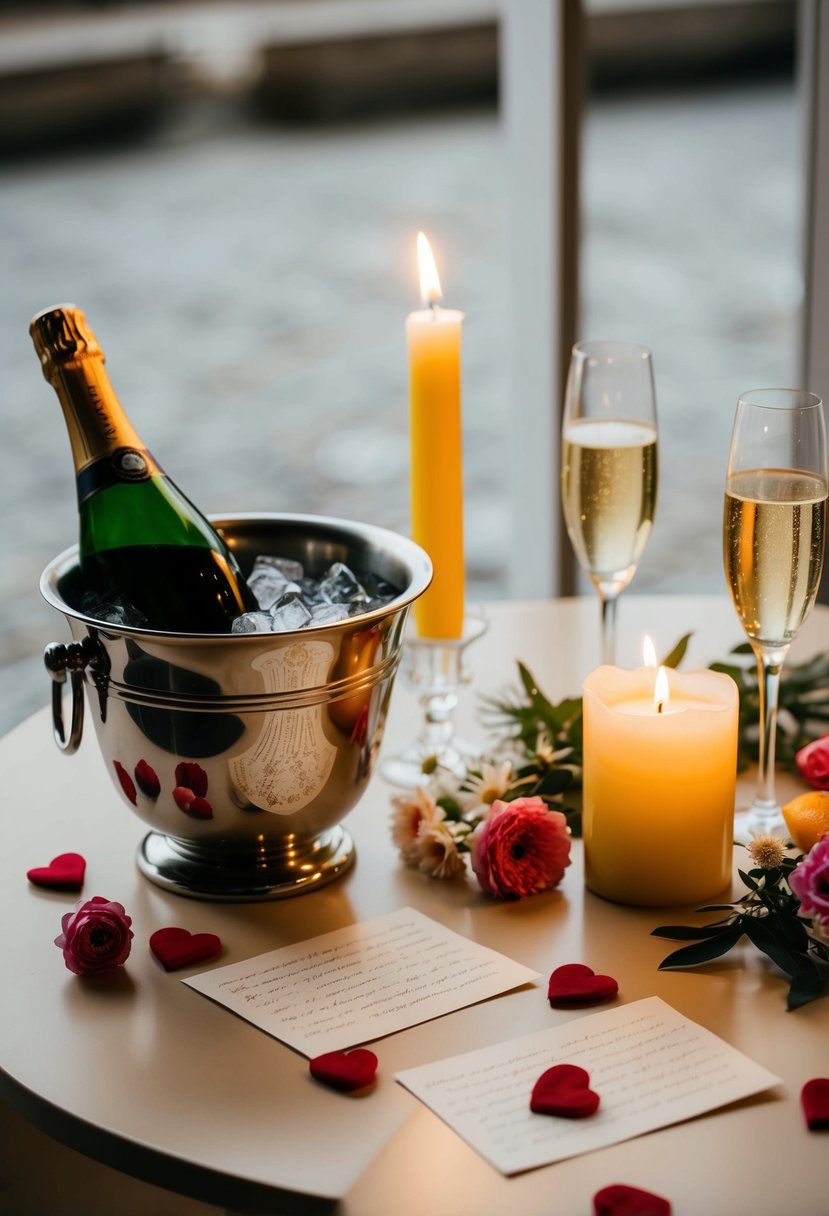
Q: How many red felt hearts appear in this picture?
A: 7